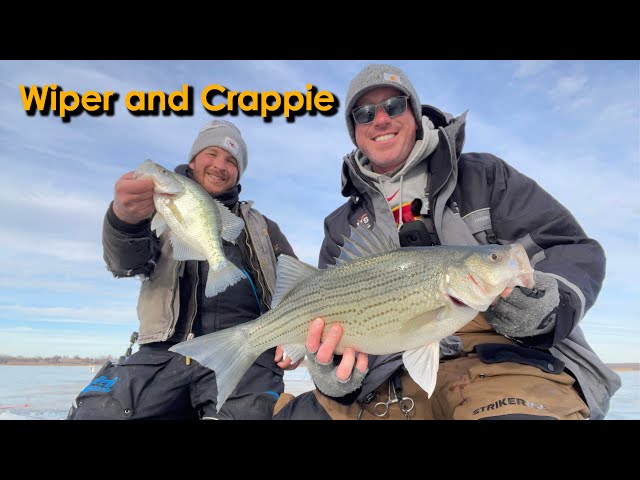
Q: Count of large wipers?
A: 1